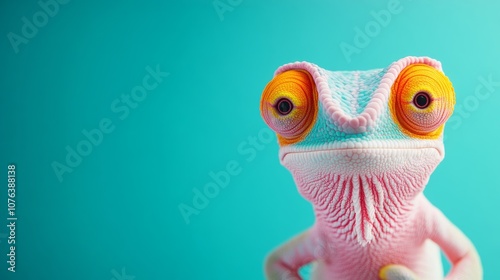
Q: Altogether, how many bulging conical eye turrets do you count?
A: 2